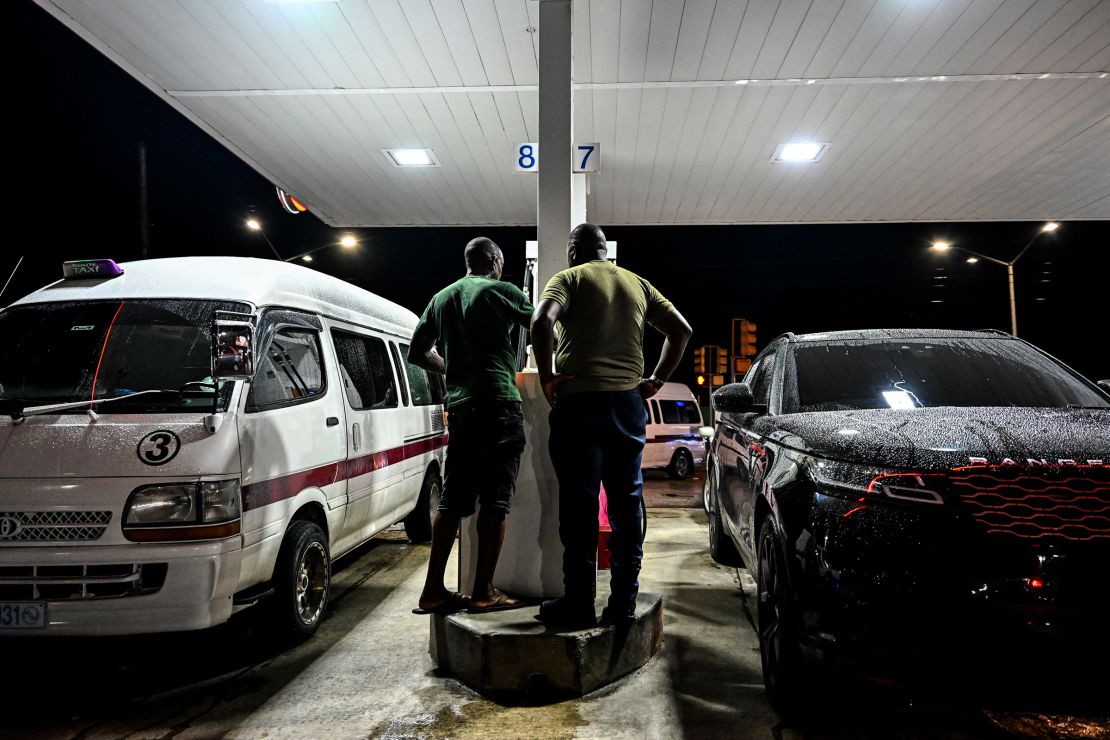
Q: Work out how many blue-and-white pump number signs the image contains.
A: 2